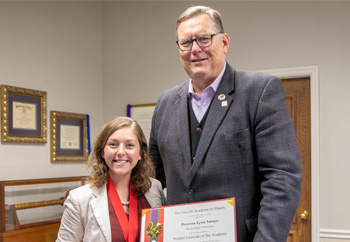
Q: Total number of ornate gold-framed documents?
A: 2